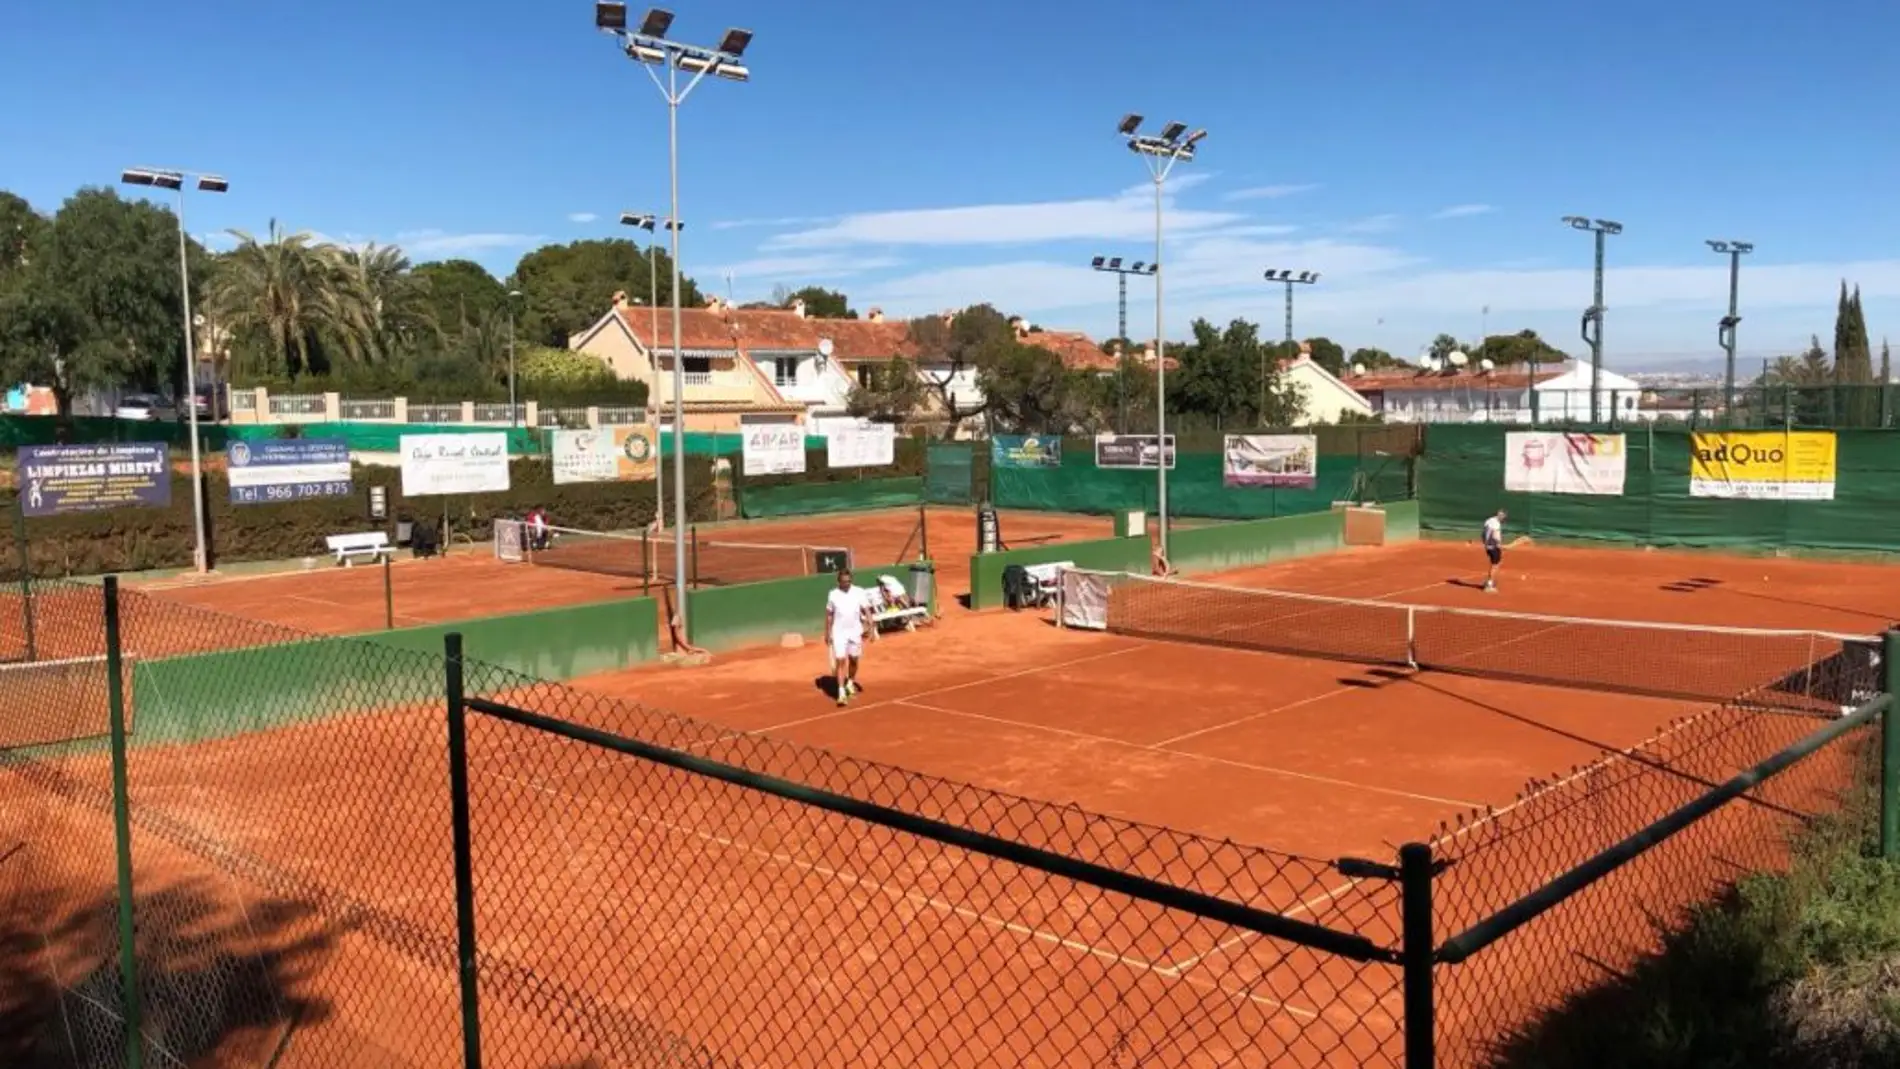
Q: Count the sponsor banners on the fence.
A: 11